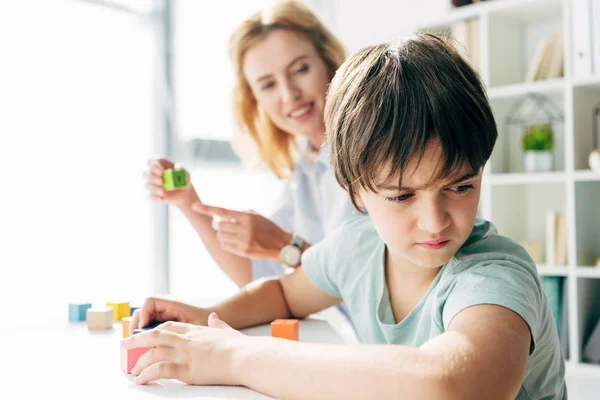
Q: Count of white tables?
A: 1